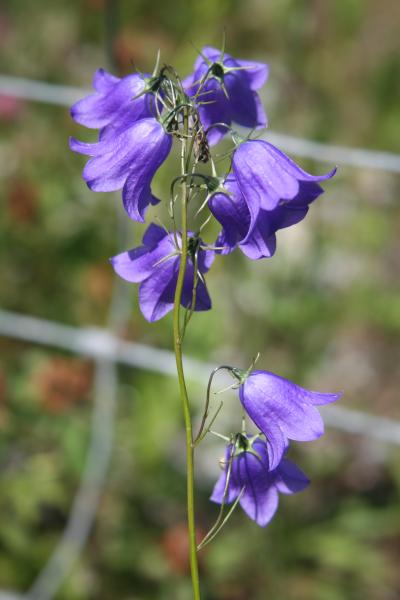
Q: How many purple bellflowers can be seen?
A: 8